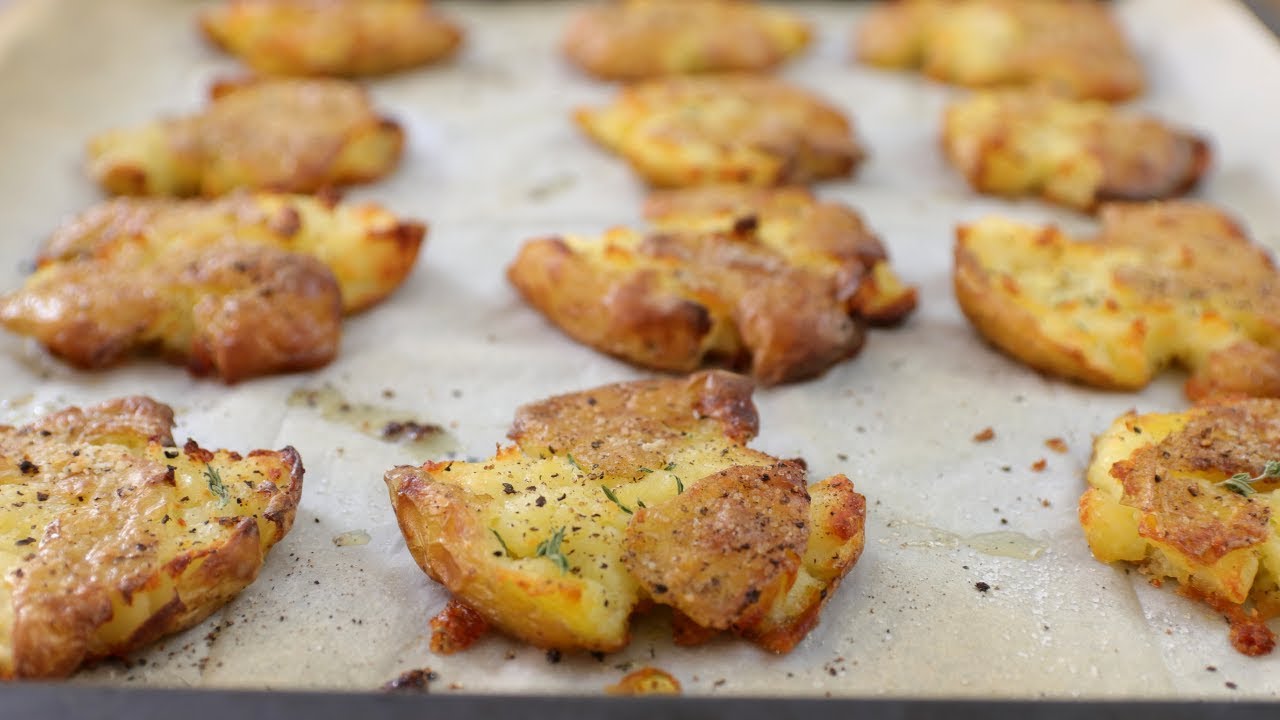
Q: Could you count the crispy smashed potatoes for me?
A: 12